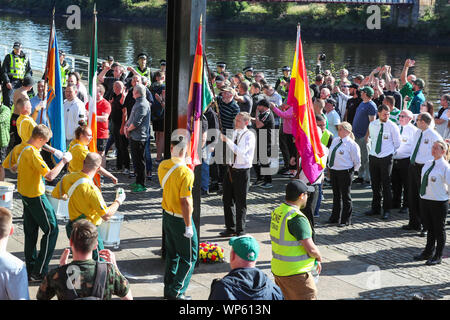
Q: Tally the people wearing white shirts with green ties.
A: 5